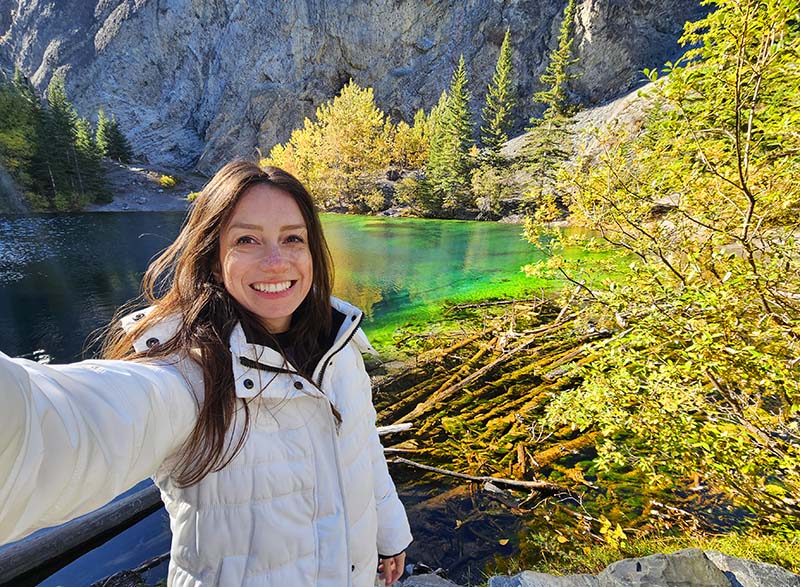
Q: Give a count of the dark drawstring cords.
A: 0